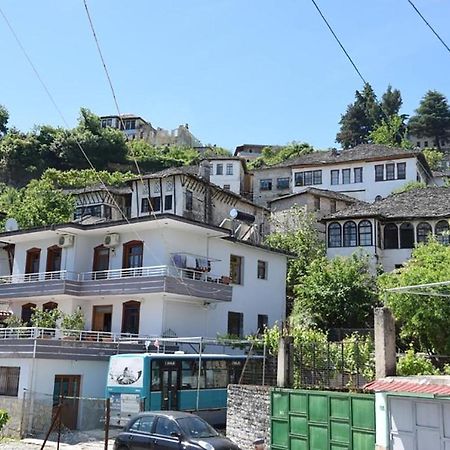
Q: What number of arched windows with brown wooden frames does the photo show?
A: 7